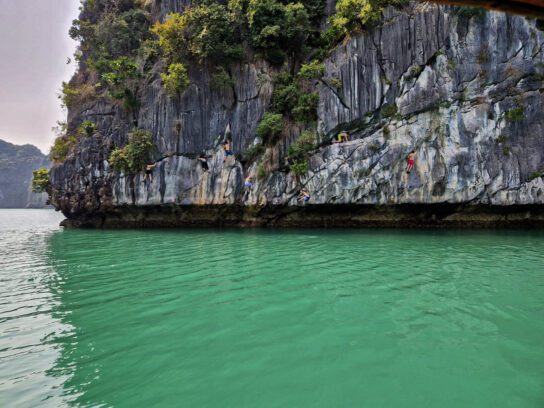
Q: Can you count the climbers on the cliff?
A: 7